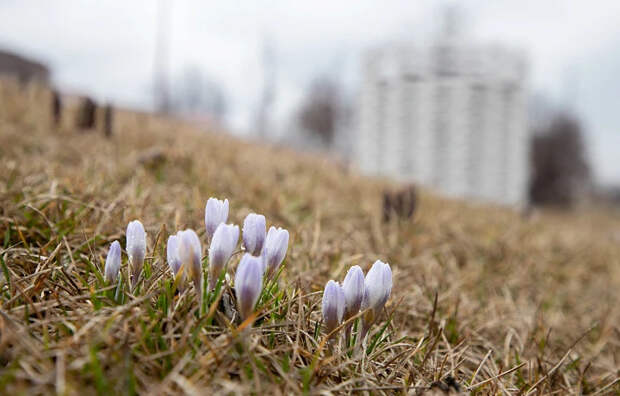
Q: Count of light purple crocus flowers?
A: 12